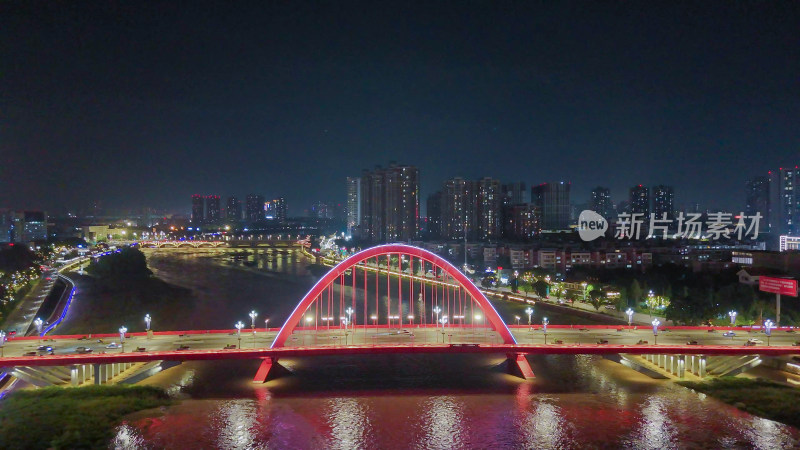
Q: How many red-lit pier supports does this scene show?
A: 2